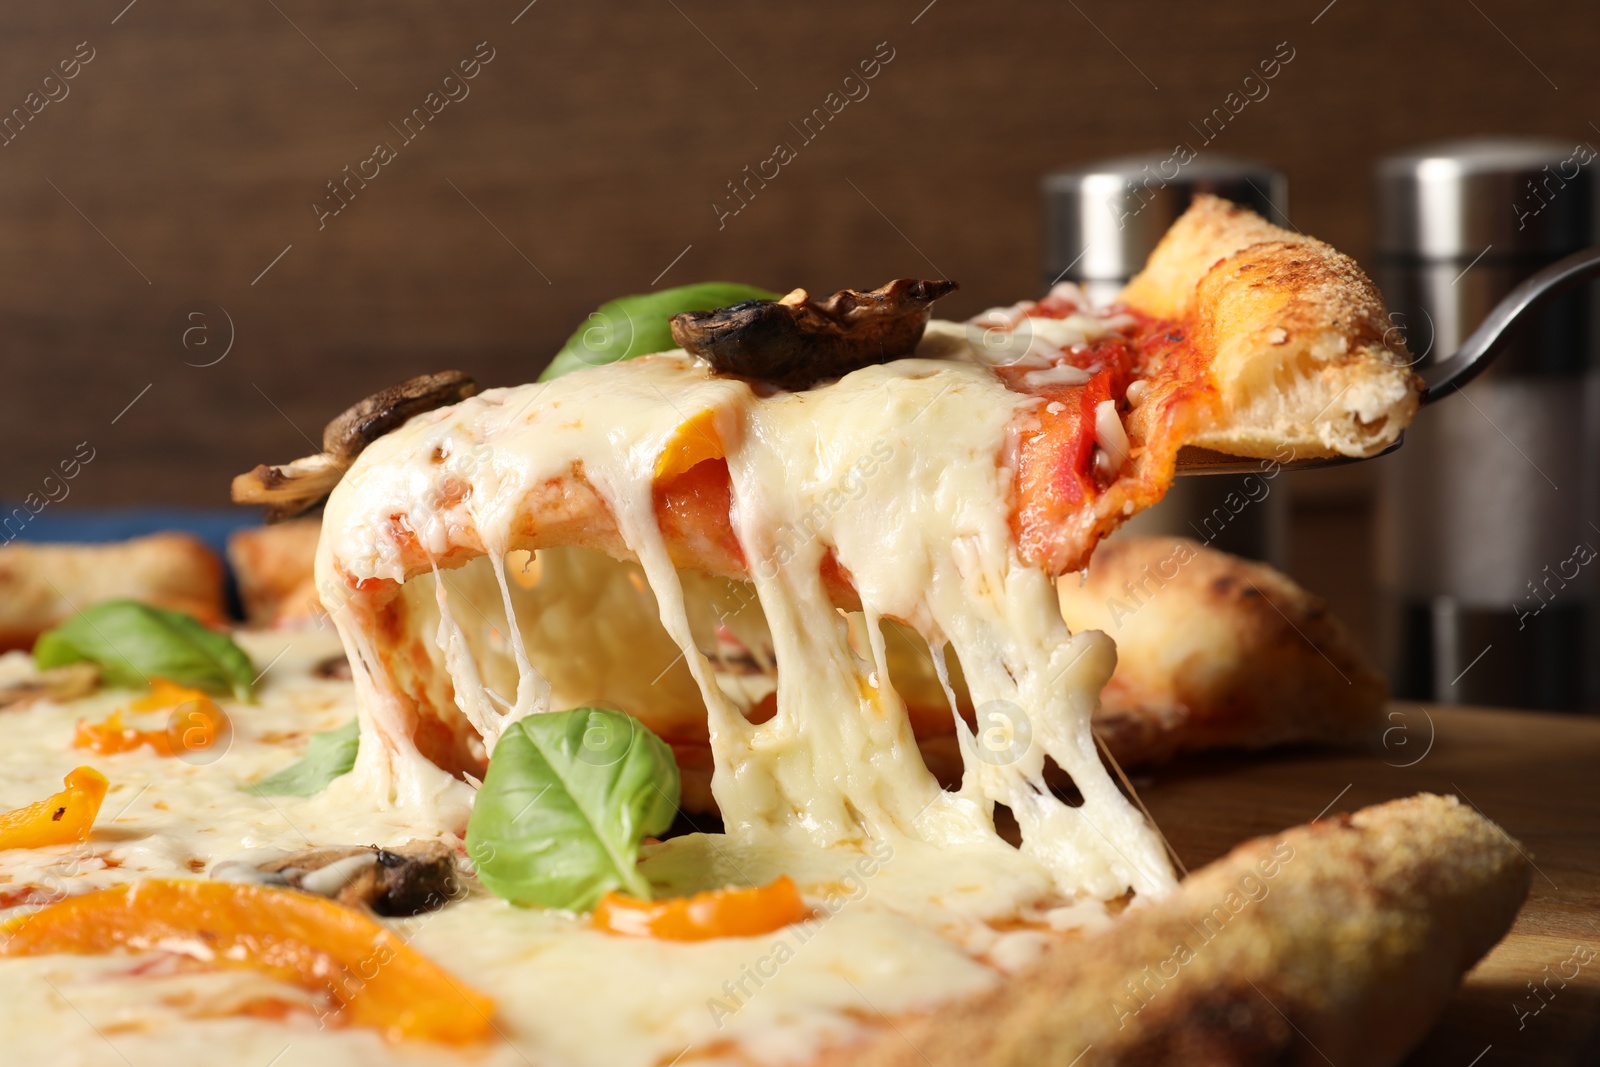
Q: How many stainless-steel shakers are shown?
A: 2